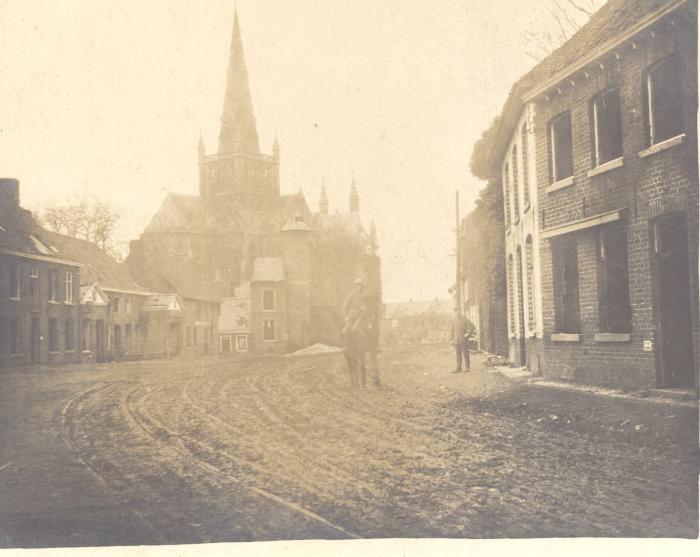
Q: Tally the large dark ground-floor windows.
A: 2